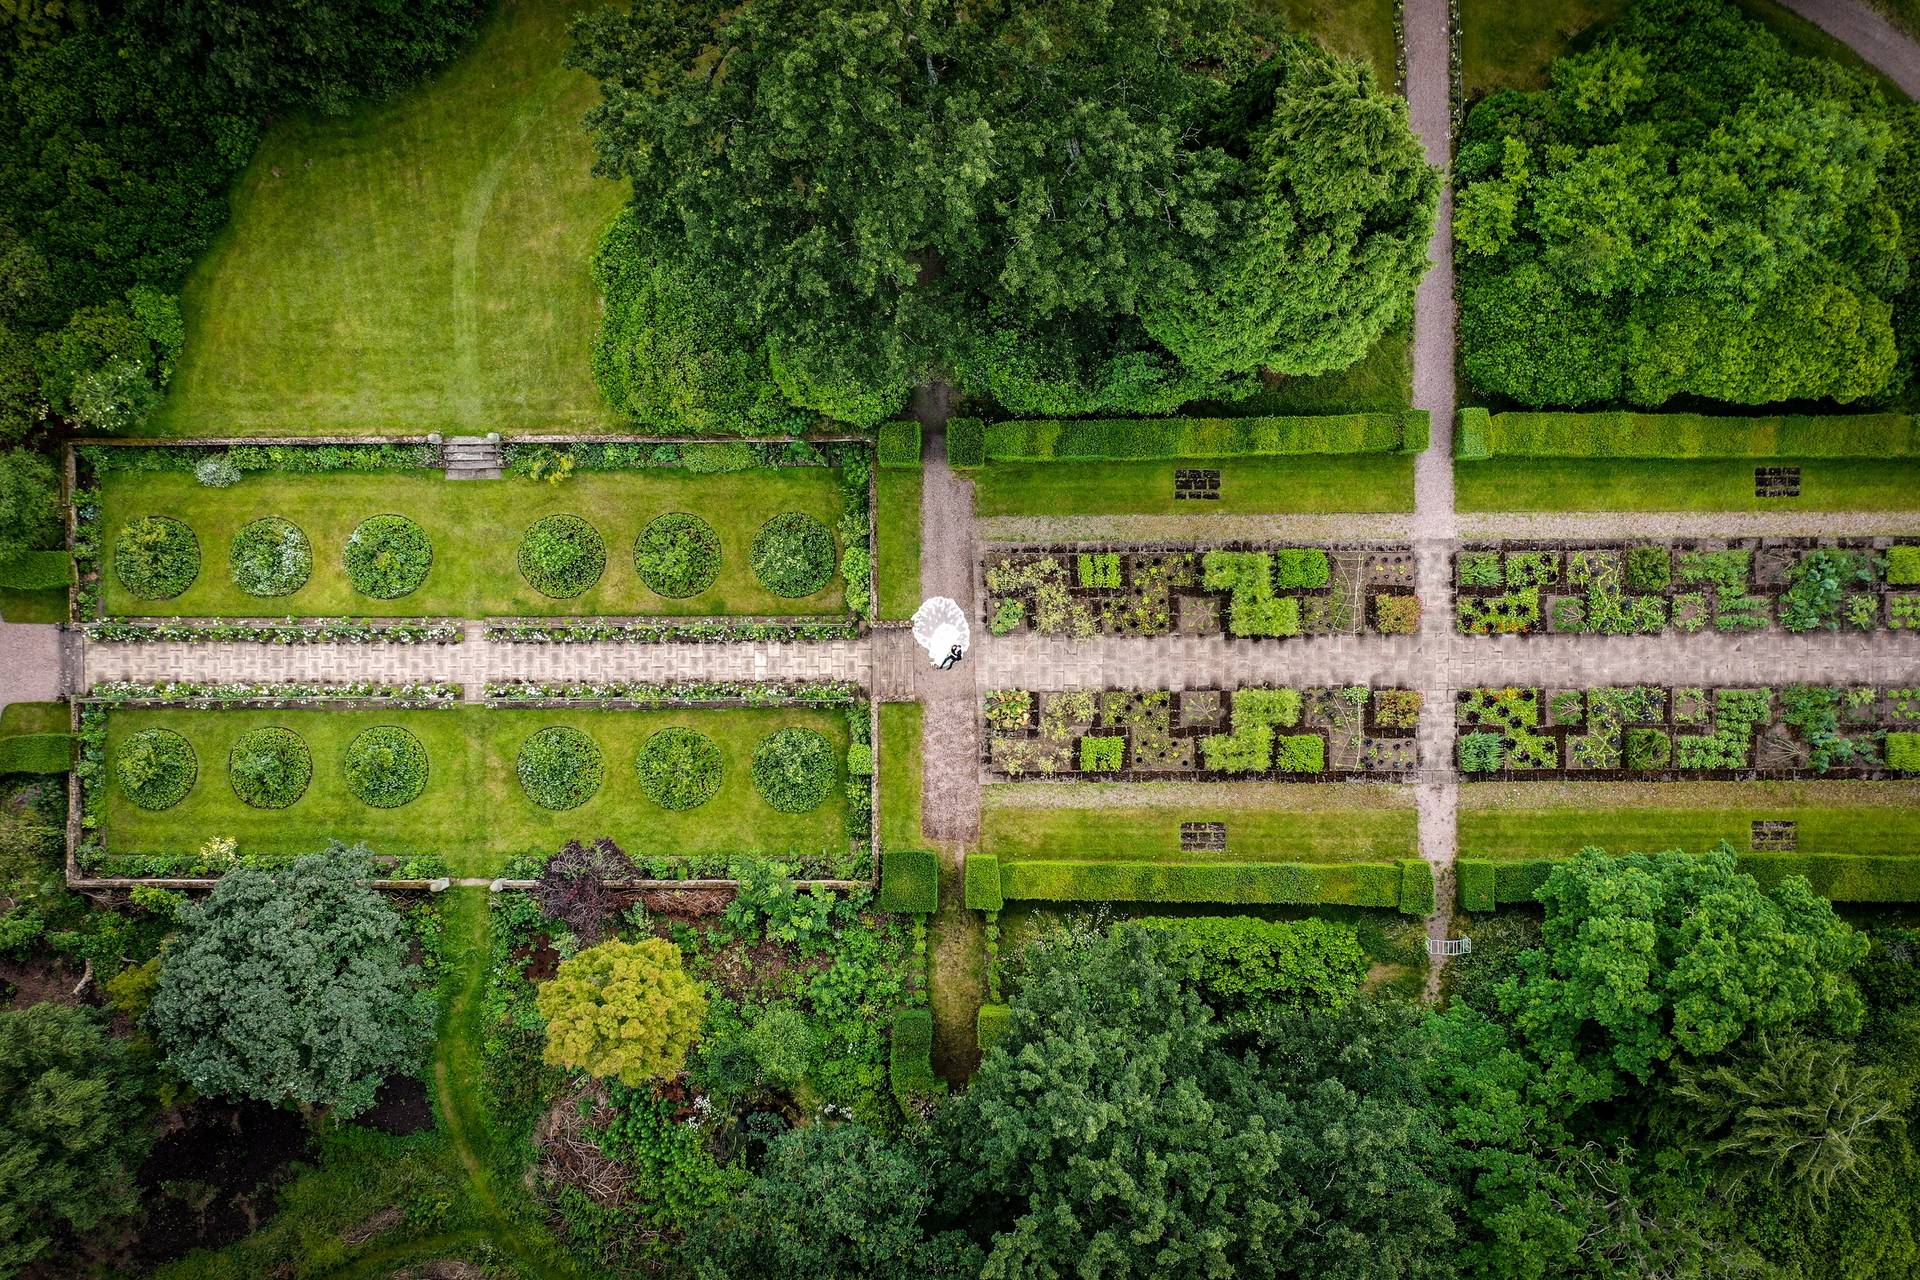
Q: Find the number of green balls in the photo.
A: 12